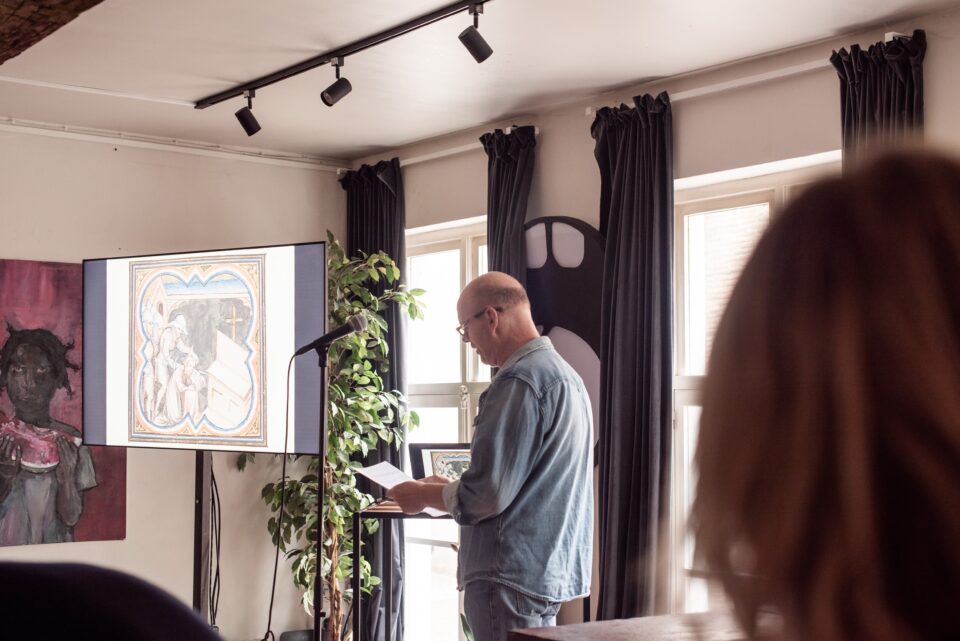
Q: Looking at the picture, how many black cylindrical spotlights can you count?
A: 3